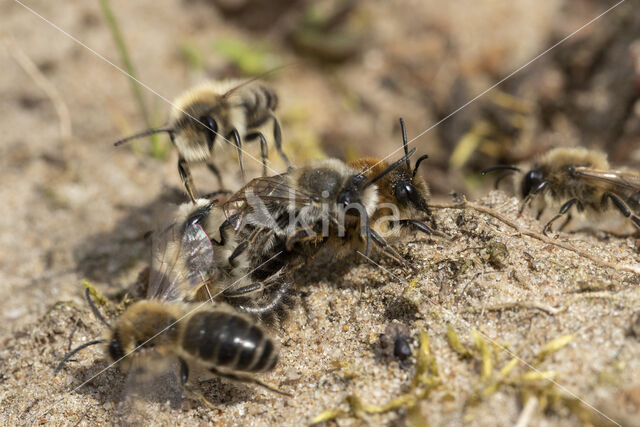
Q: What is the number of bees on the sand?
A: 6